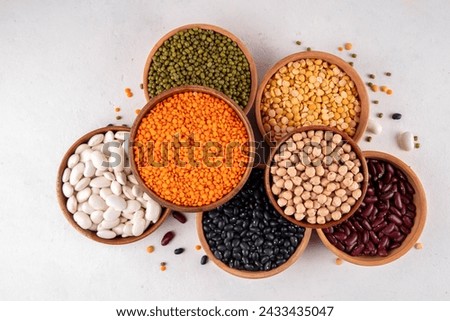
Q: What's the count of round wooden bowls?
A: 7